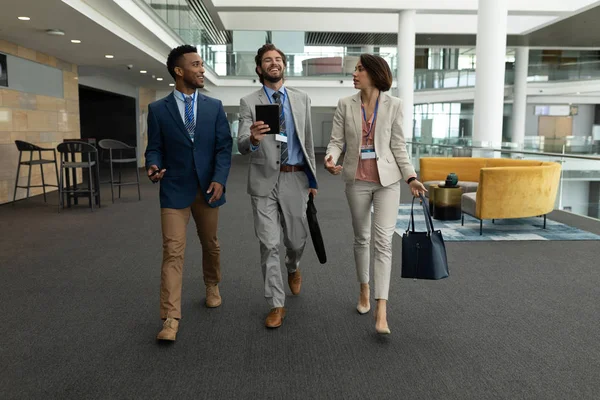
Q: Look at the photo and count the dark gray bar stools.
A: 3